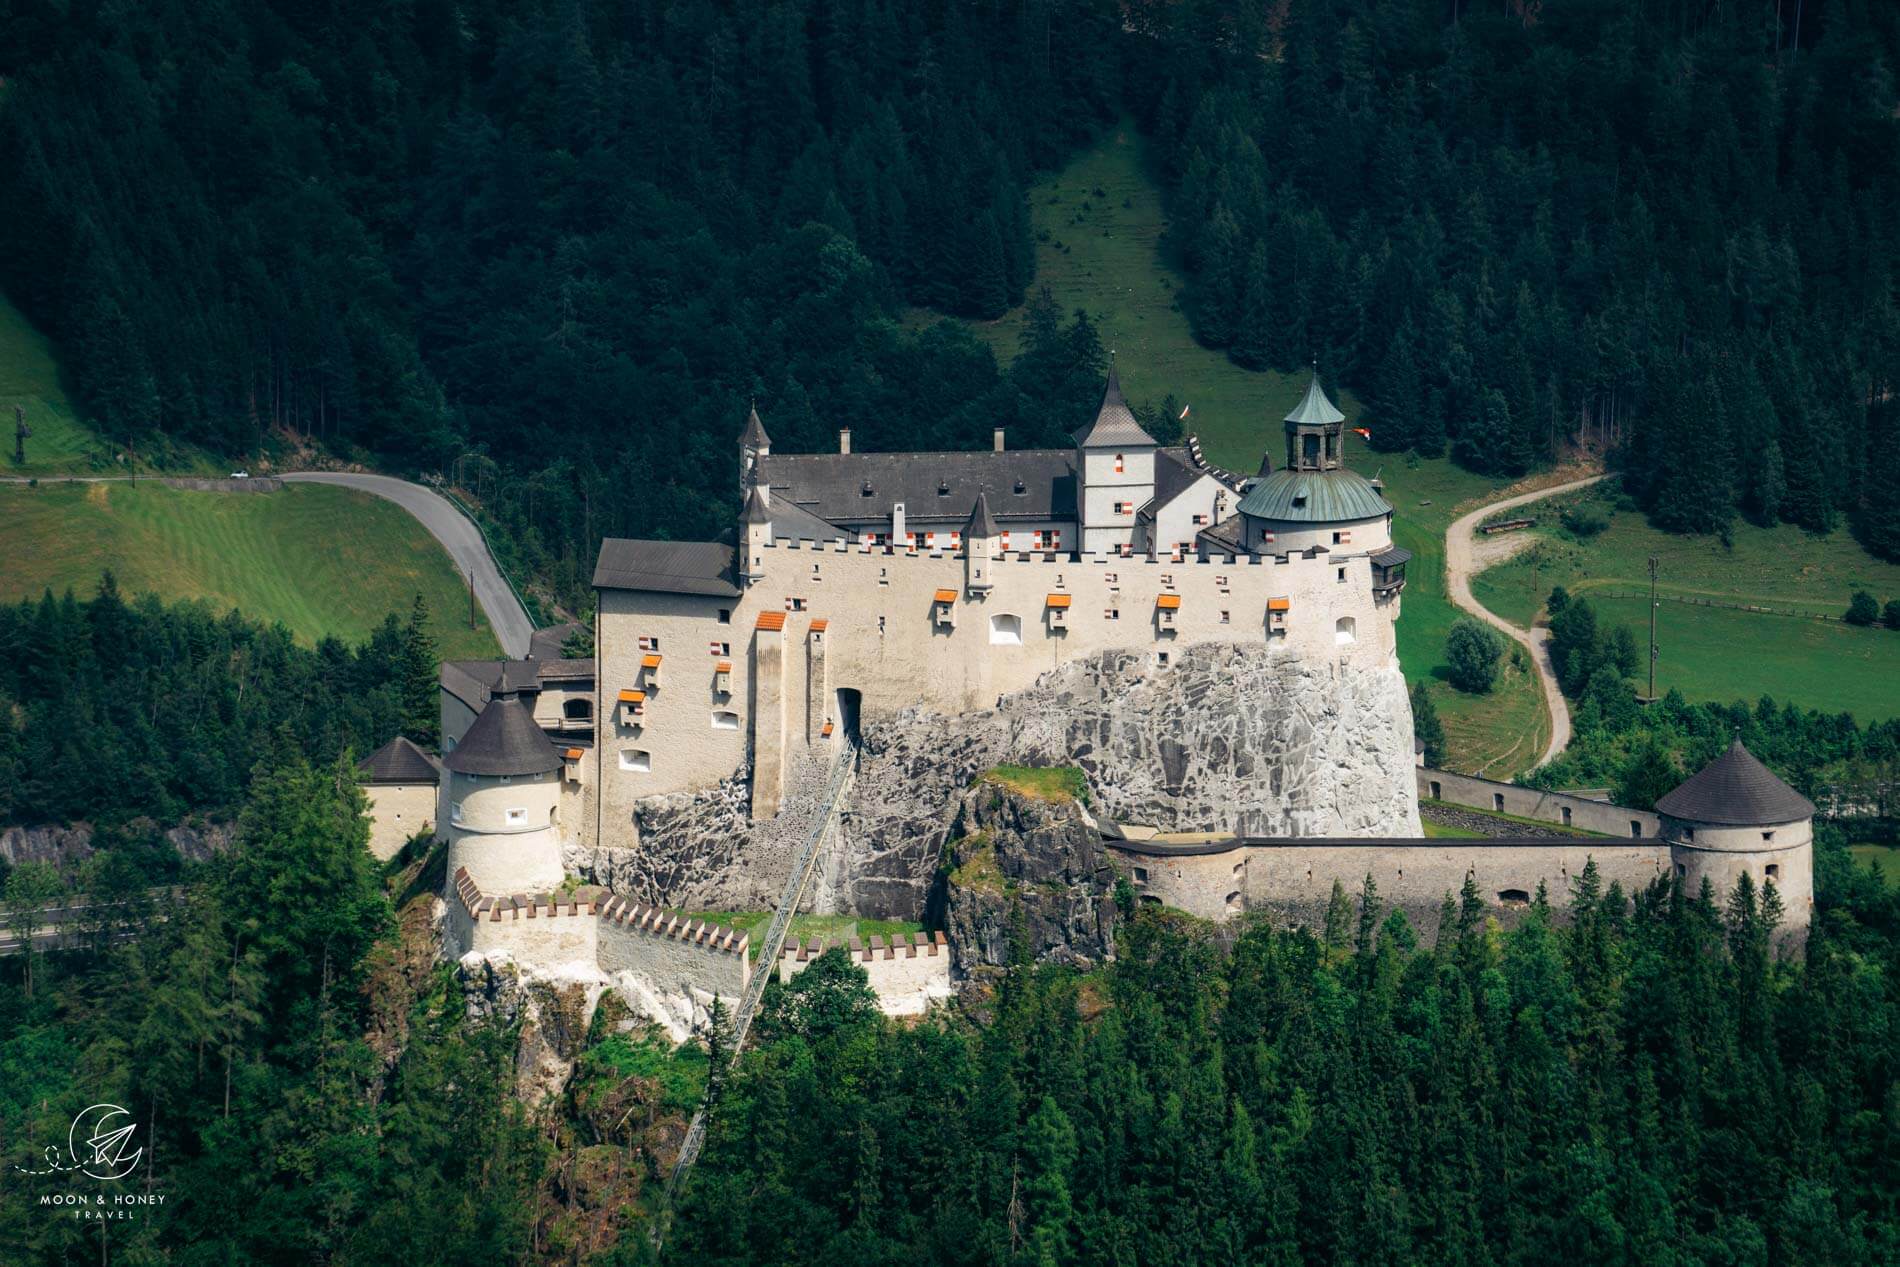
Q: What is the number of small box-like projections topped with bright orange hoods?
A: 8